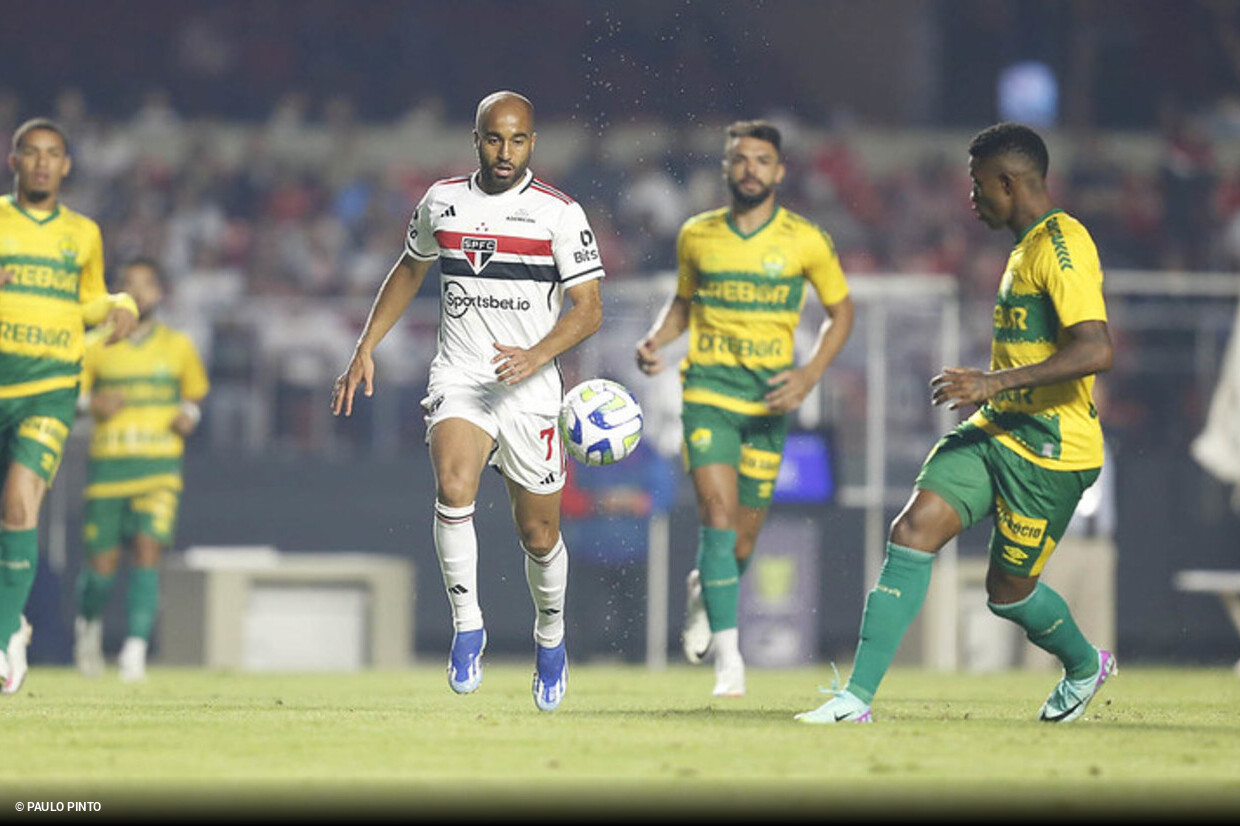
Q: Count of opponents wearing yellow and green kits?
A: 4